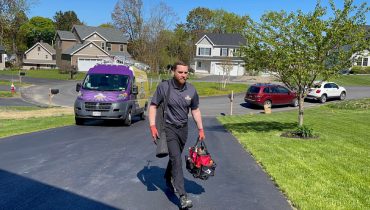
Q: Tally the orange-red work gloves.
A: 2